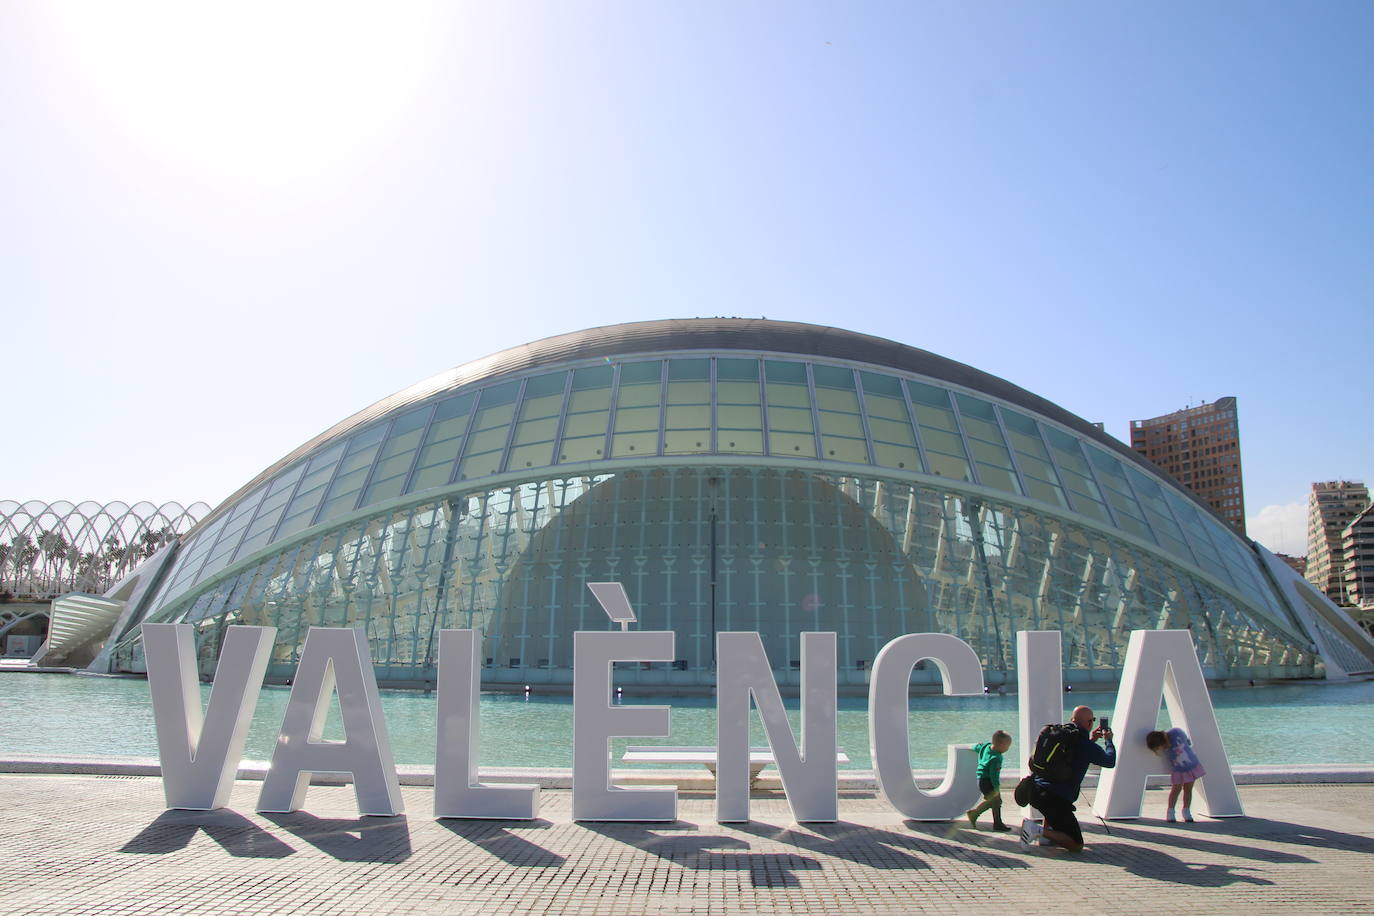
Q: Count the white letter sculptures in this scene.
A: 8